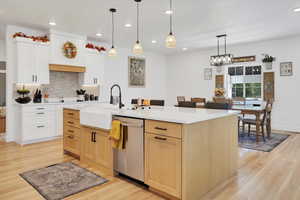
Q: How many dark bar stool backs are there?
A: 4